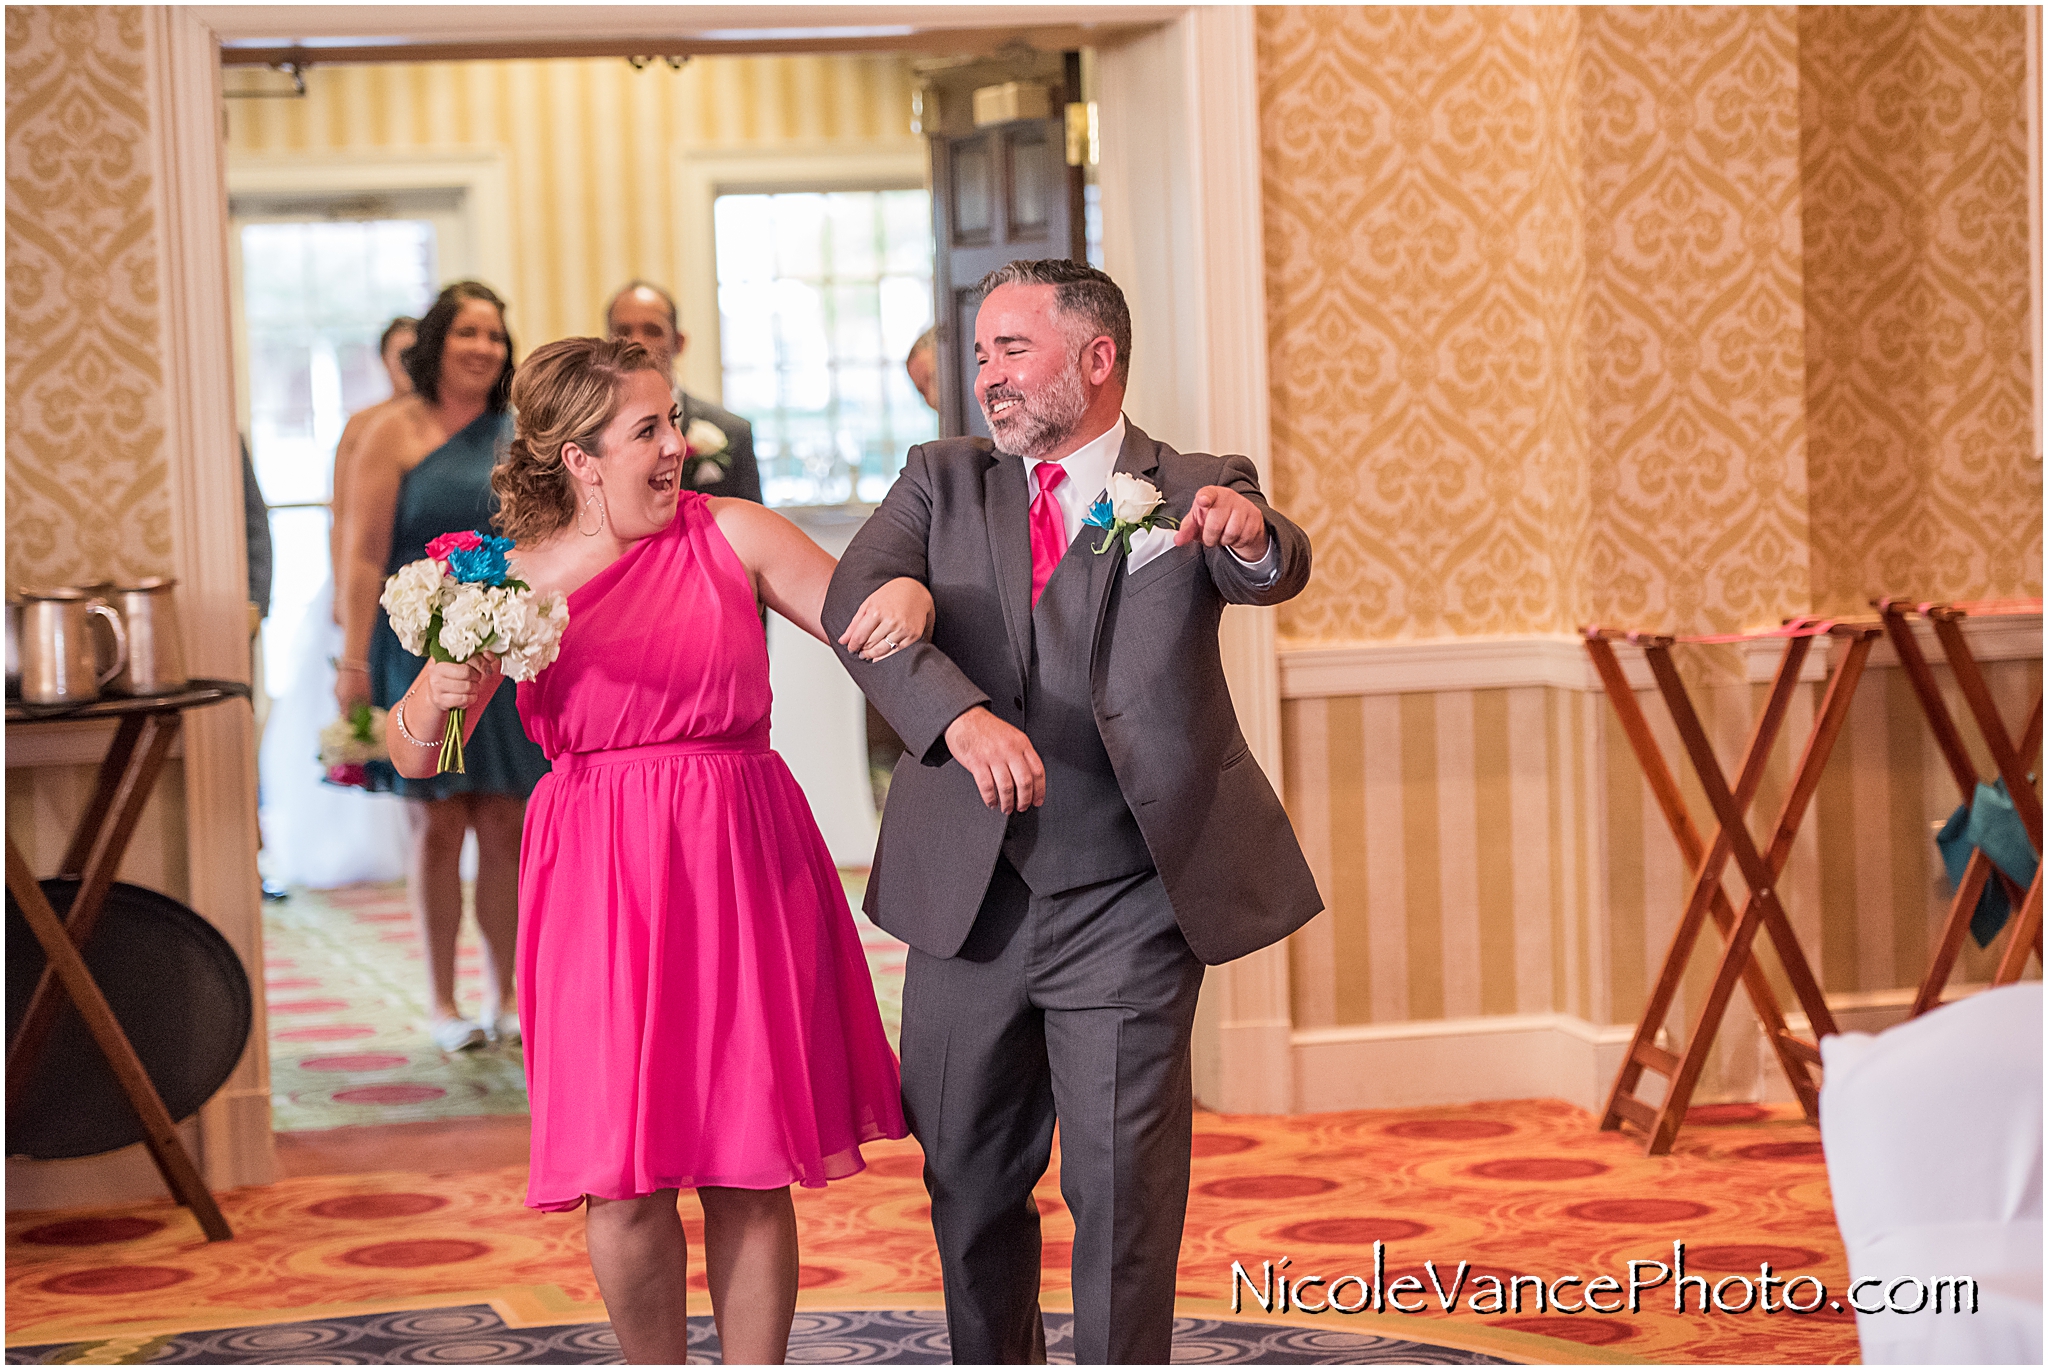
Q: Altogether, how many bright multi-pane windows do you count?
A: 2